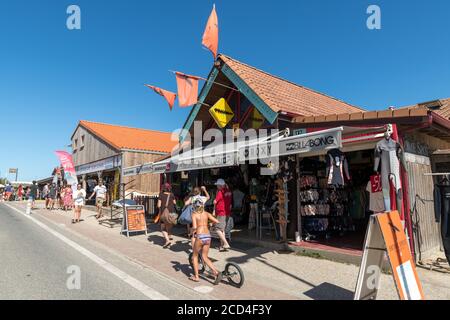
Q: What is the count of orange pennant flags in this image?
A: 3